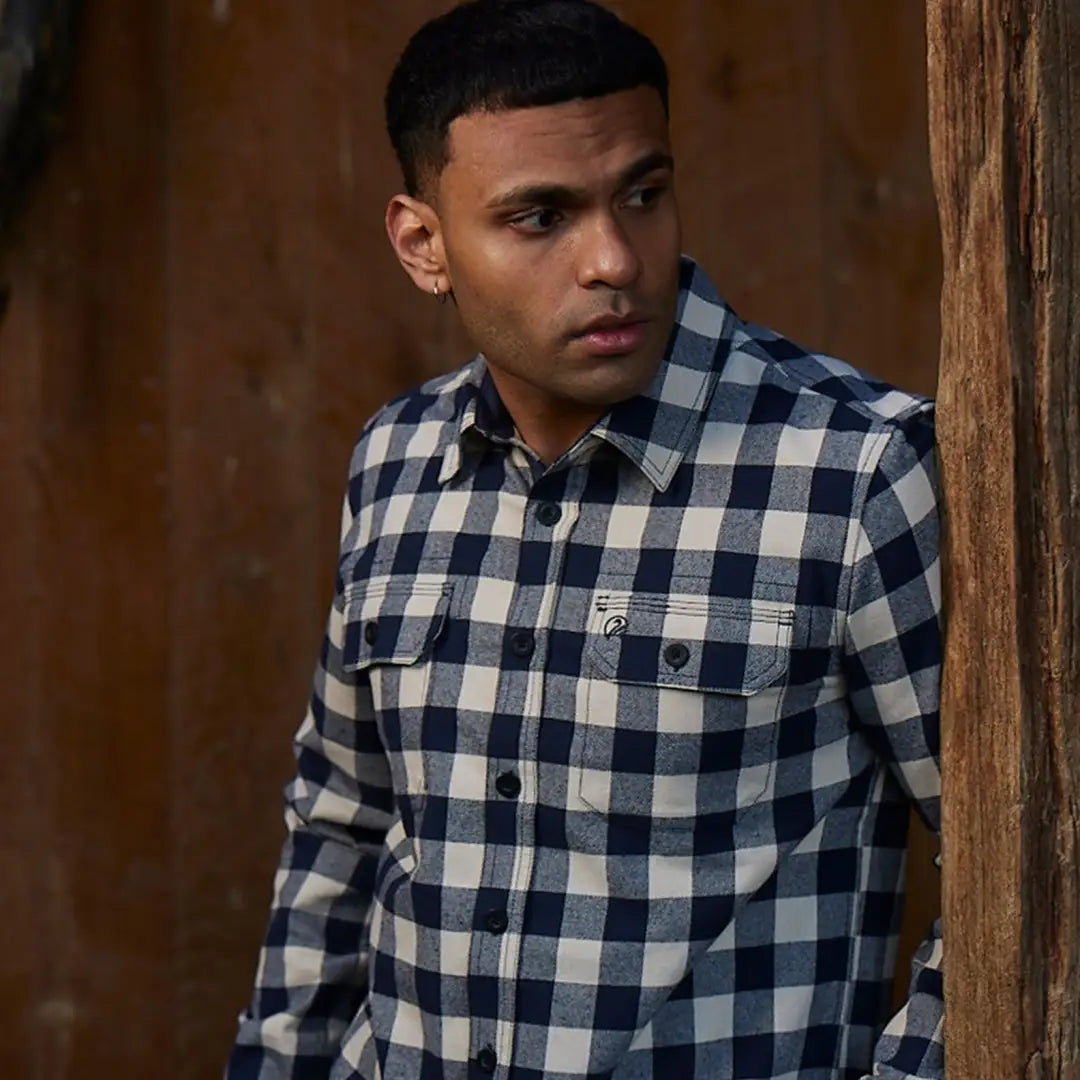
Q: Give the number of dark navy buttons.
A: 7